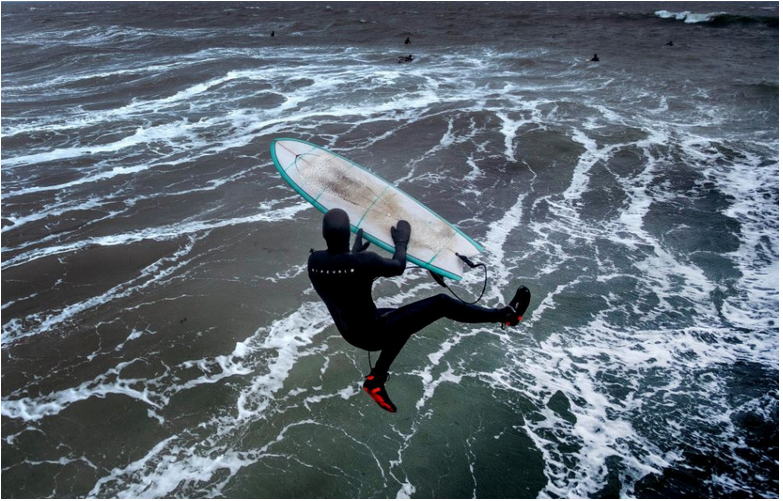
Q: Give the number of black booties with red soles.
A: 2